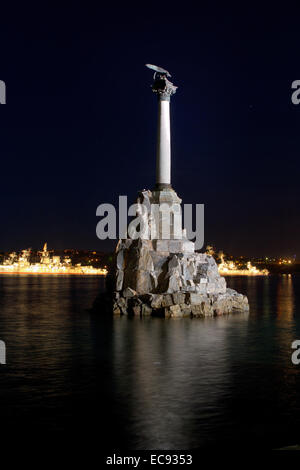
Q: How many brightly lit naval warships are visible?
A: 2